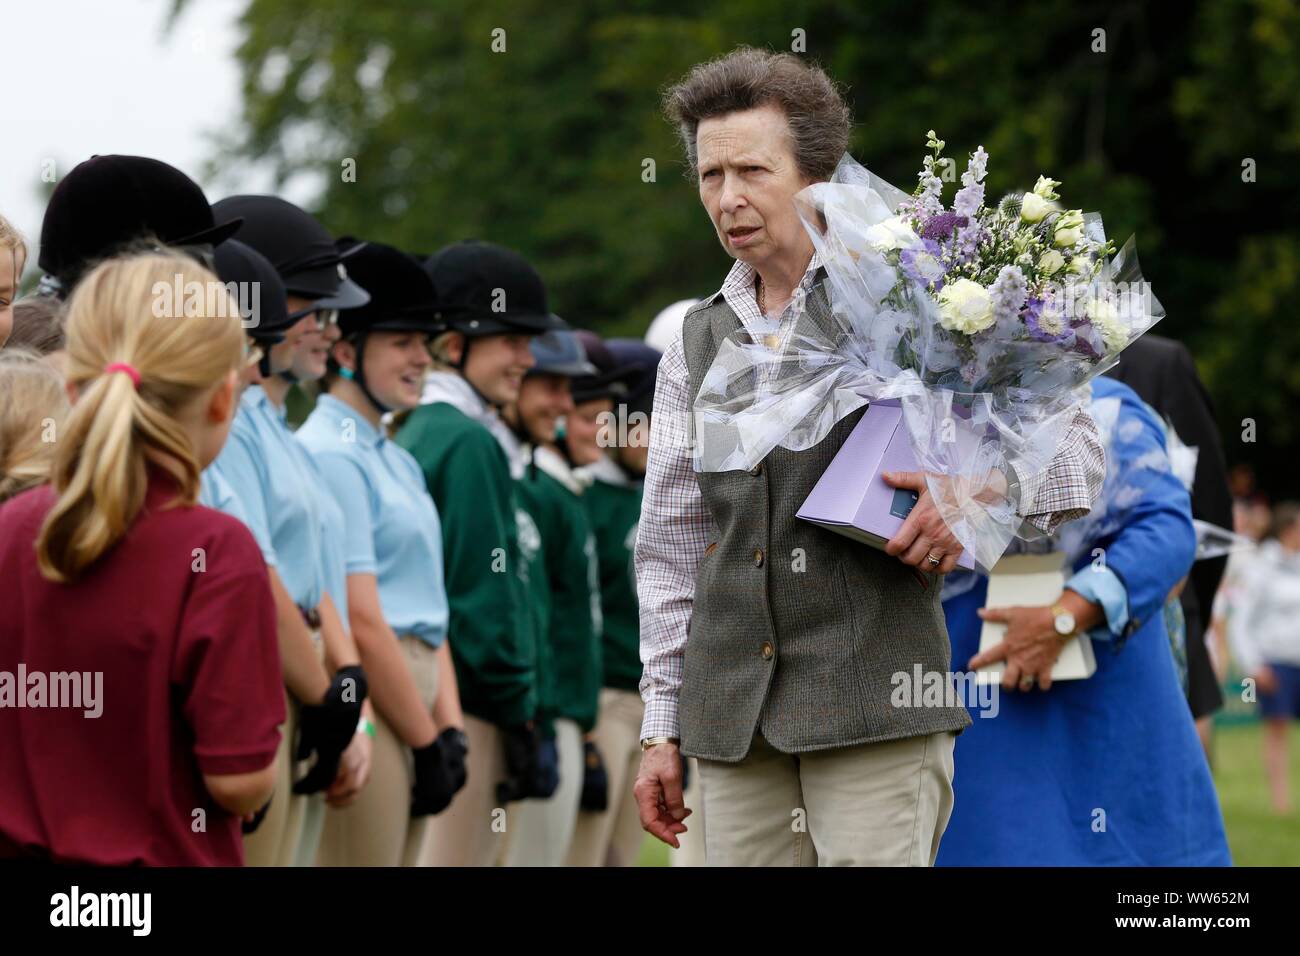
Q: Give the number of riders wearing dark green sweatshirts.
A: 4